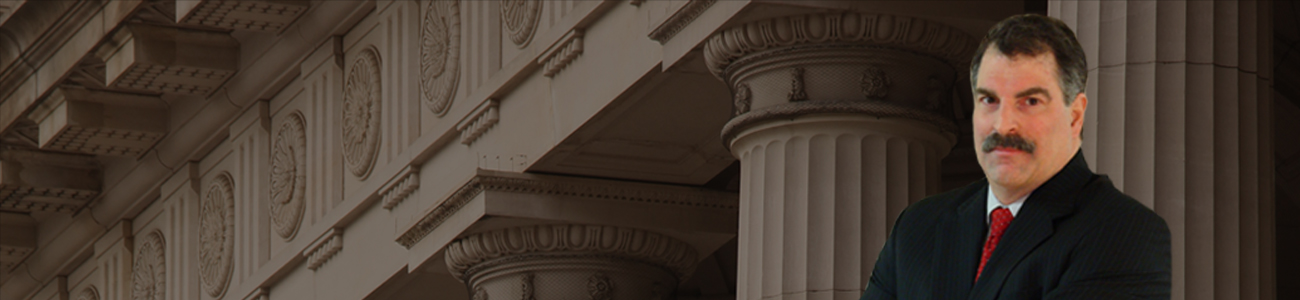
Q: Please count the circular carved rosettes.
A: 7